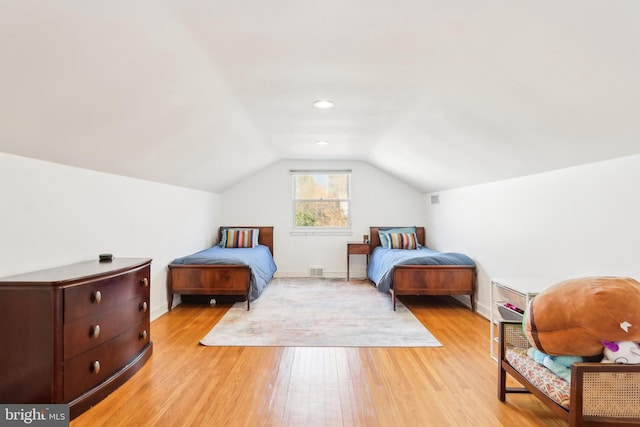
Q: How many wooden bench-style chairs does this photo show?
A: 1